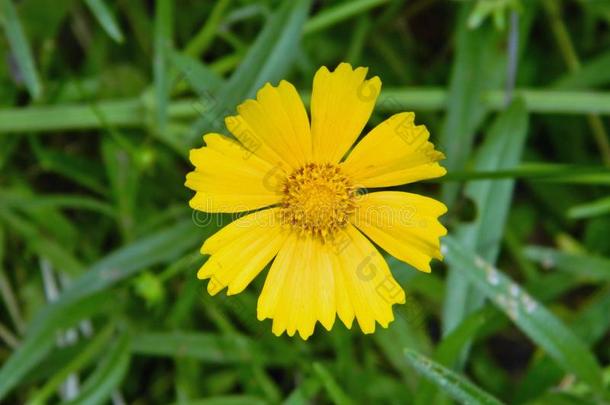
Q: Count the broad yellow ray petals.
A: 8